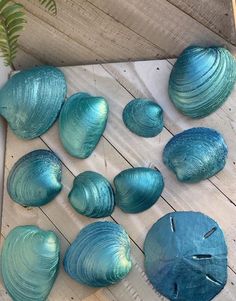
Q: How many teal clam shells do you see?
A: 10